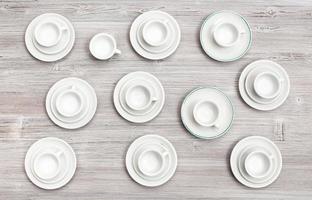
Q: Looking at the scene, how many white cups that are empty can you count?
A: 11